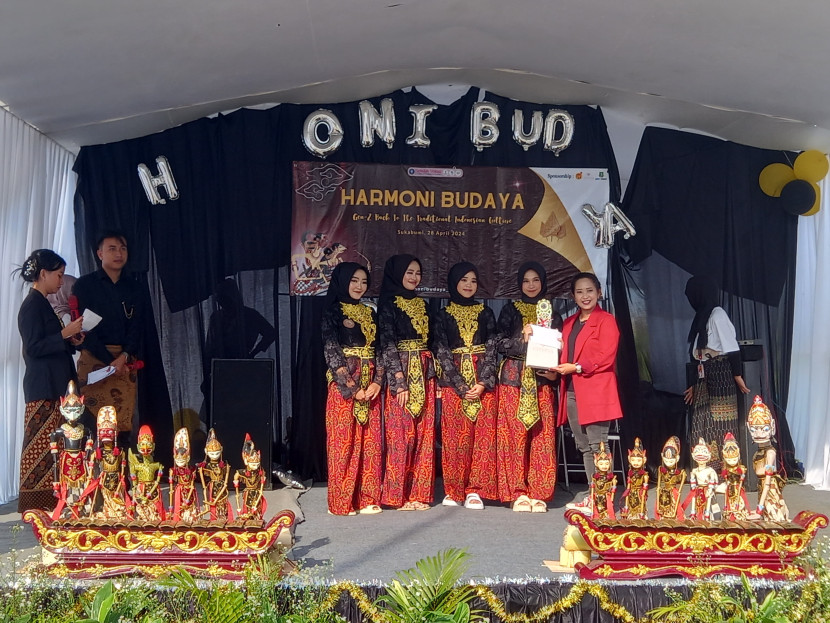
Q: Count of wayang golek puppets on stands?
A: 12